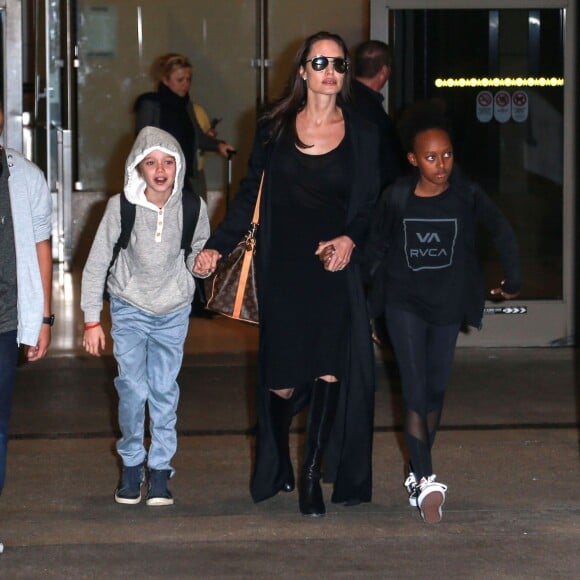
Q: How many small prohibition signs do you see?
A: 3